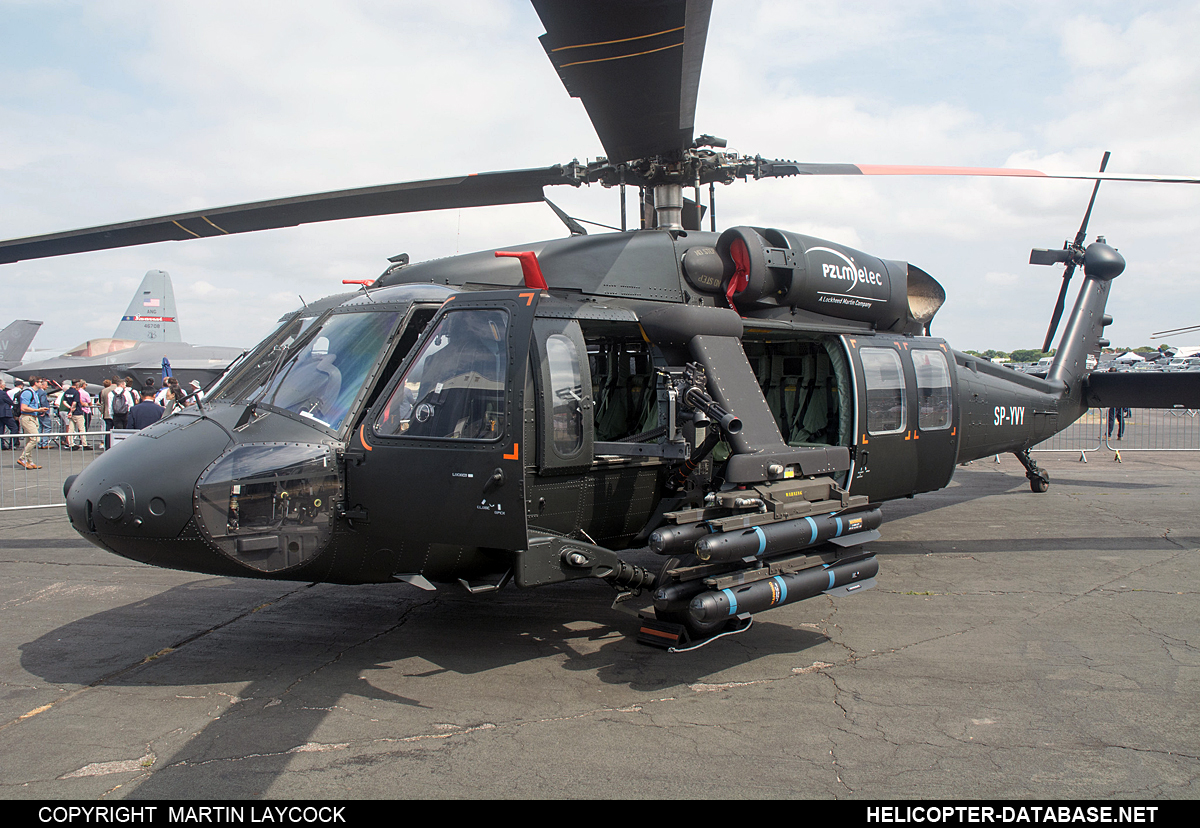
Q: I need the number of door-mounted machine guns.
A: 1